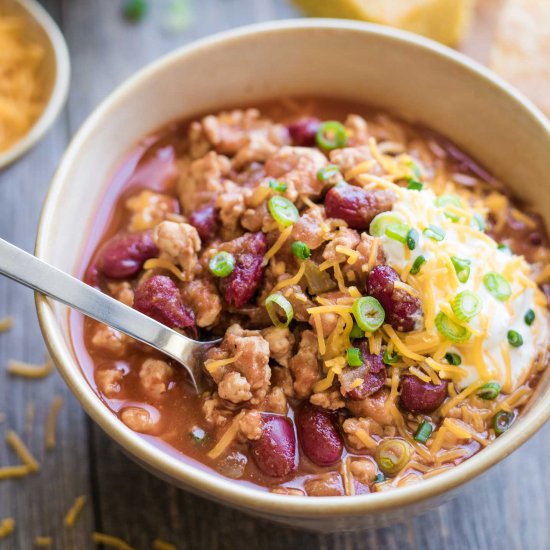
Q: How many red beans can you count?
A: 11